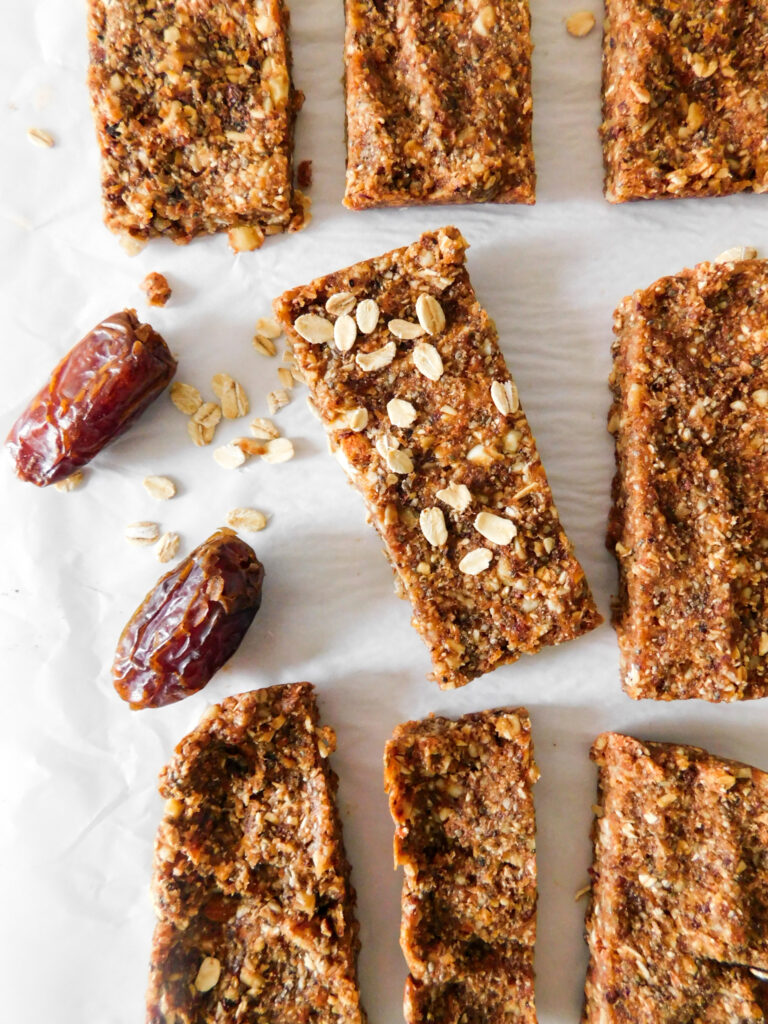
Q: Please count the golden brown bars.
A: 8